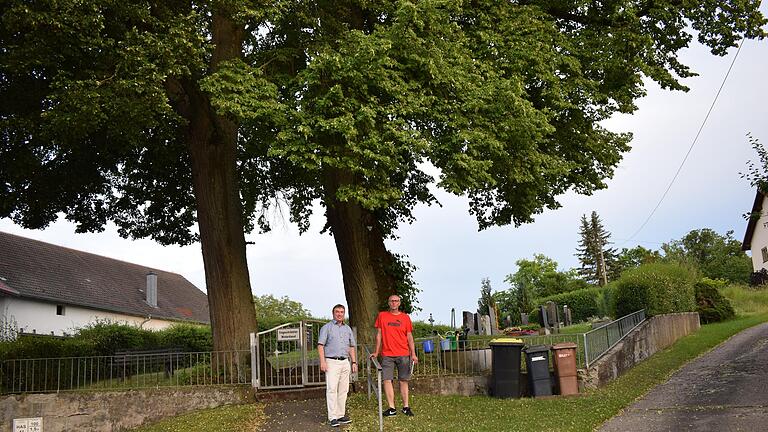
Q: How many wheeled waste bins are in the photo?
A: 3